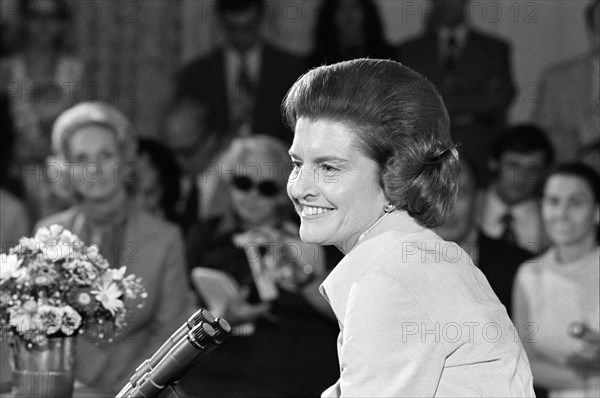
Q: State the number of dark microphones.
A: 3